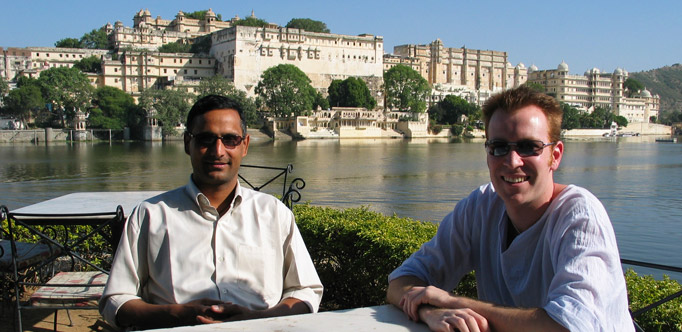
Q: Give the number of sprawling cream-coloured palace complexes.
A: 1